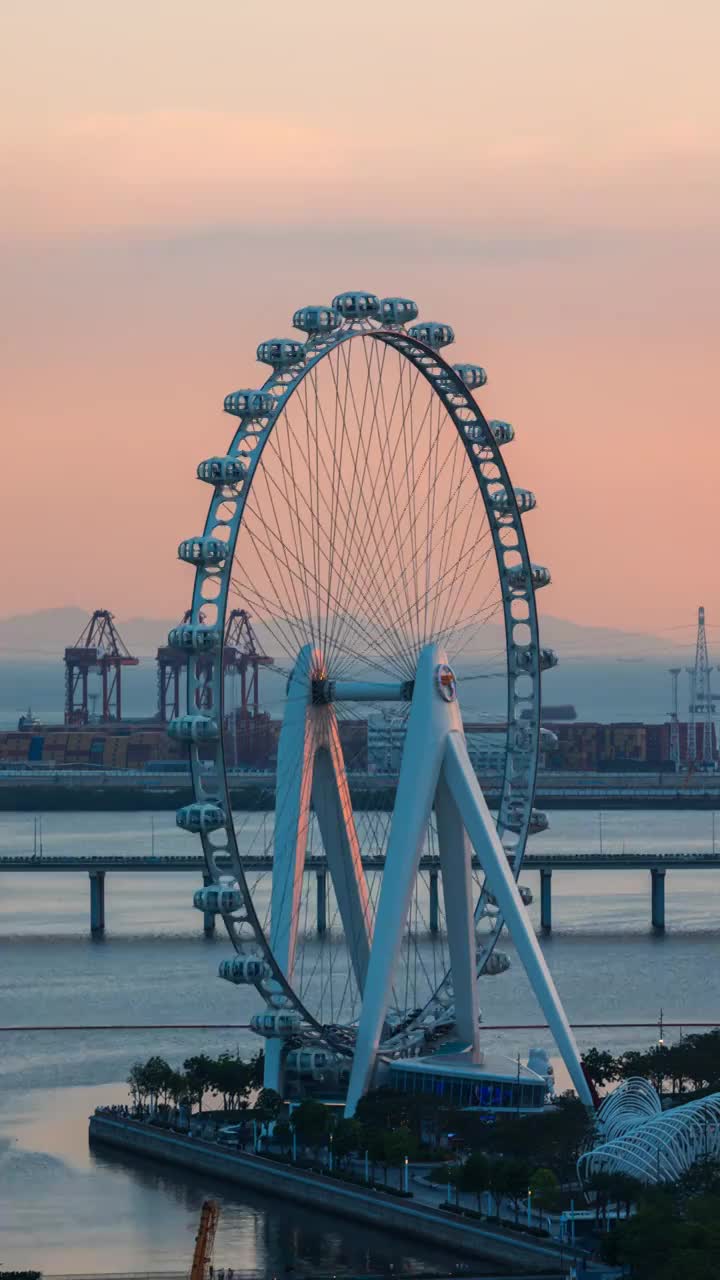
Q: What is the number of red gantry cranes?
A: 3